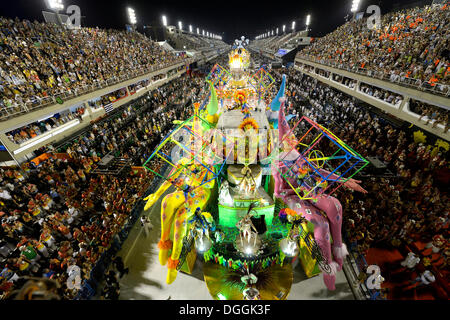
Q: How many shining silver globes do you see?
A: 3